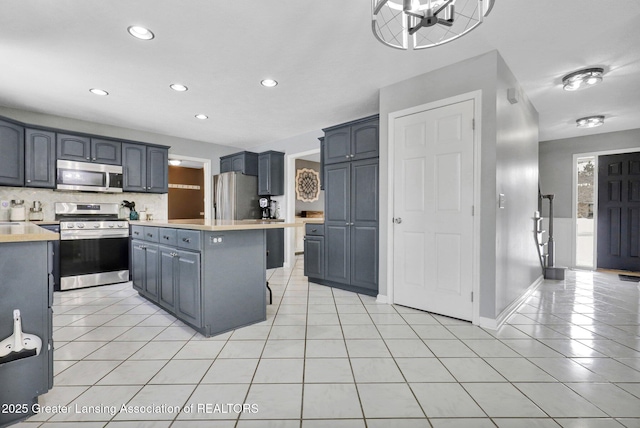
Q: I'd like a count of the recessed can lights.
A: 5